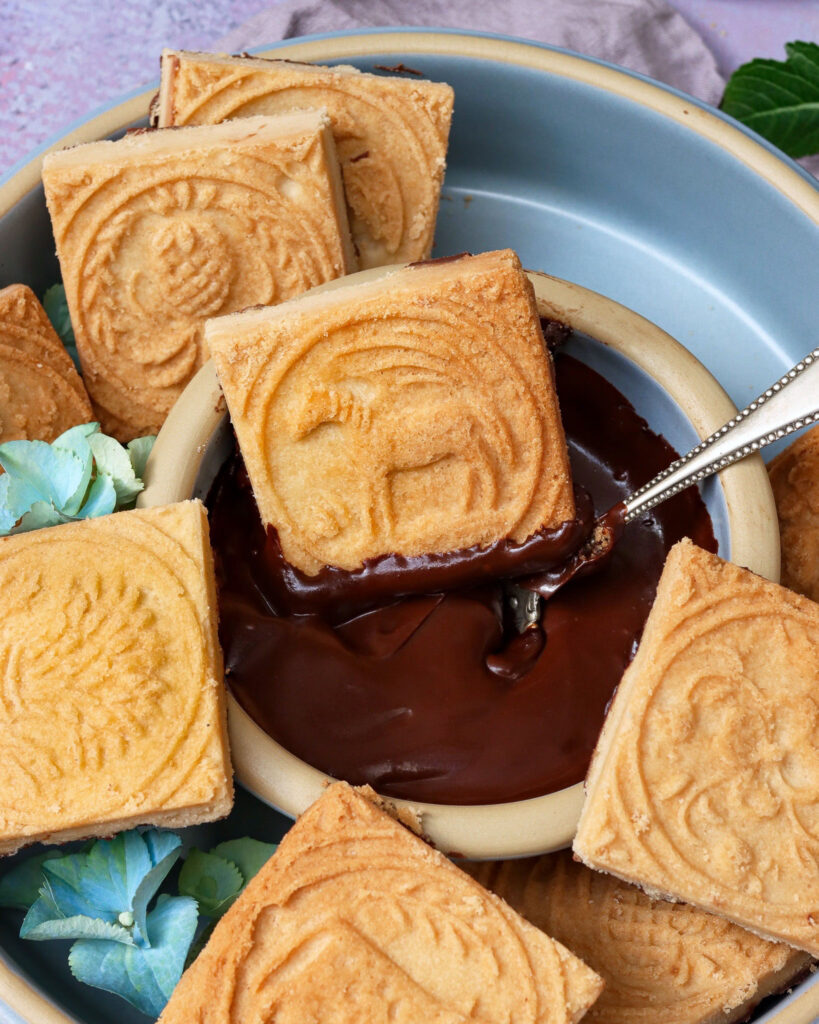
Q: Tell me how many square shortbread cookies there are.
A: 9